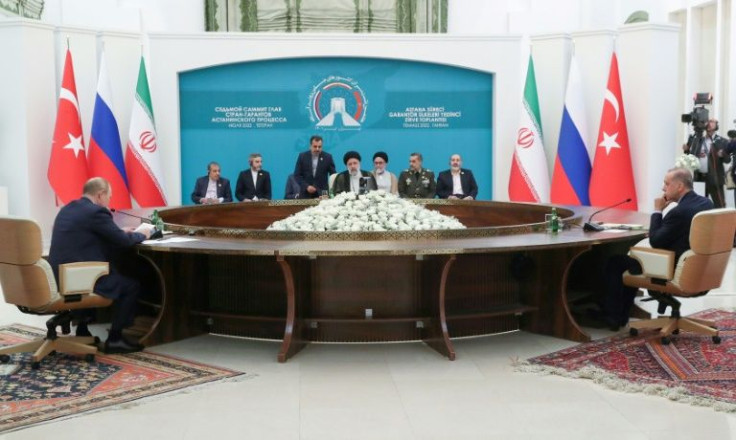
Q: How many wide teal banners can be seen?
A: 1